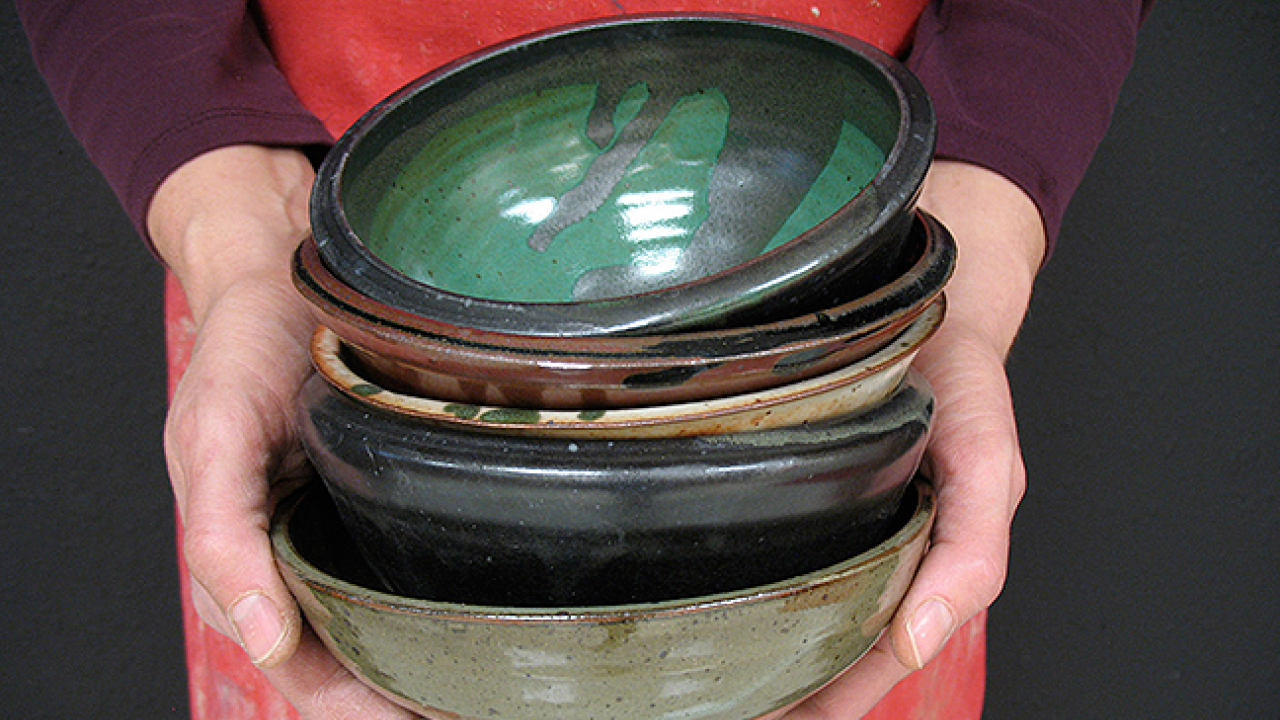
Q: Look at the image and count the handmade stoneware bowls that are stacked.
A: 5